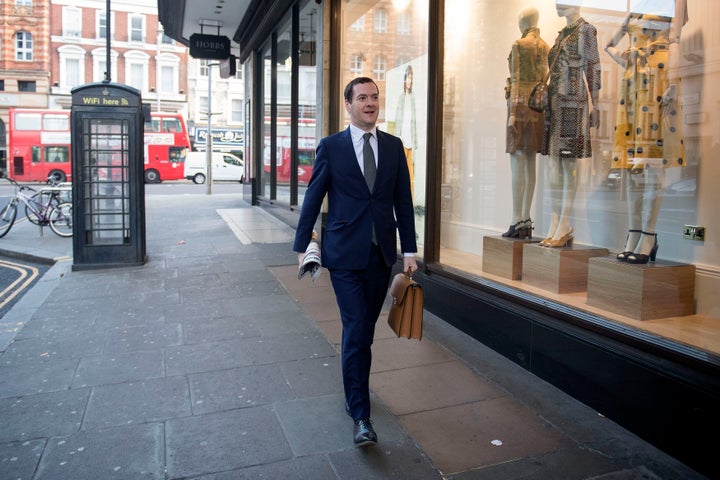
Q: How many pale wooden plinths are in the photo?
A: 3